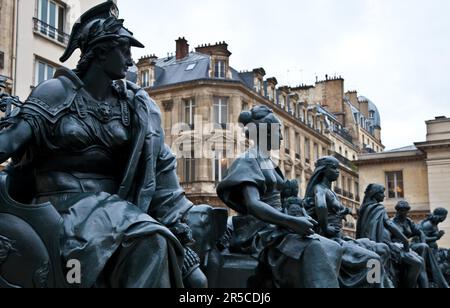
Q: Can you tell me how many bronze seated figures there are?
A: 6